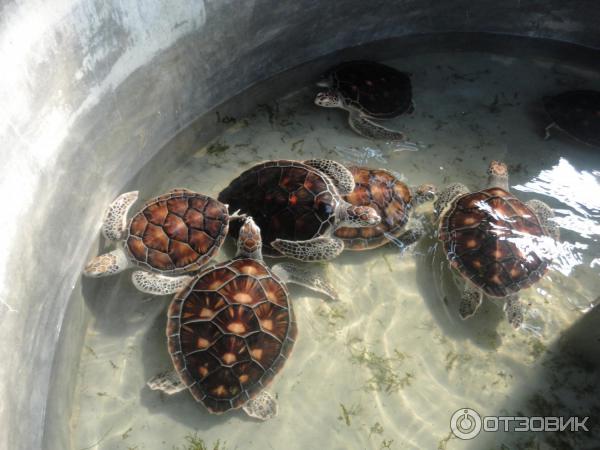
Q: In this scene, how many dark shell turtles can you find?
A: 3